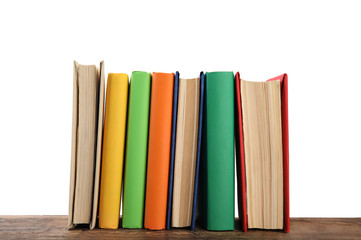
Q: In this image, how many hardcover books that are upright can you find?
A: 7